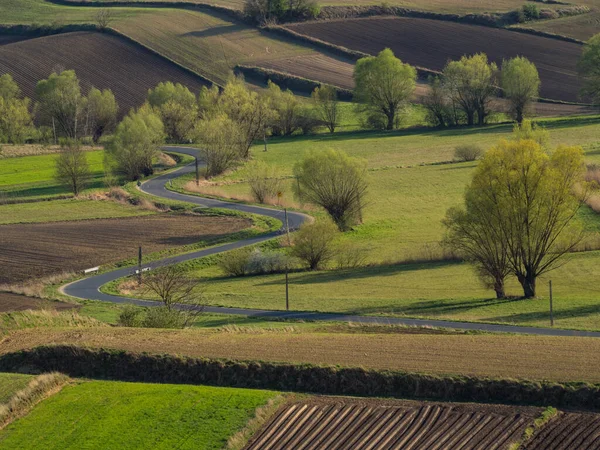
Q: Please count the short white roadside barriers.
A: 2